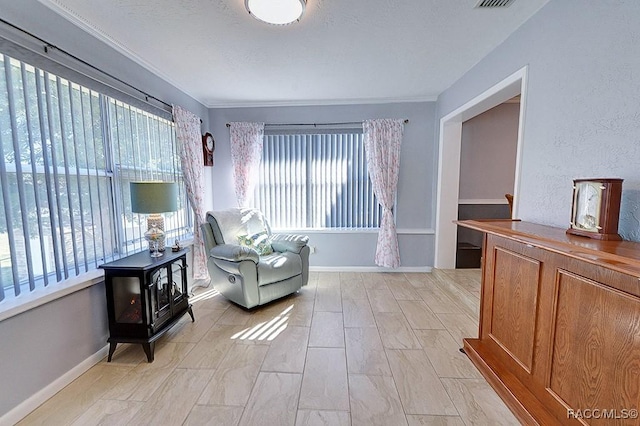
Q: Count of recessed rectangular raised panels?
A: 2